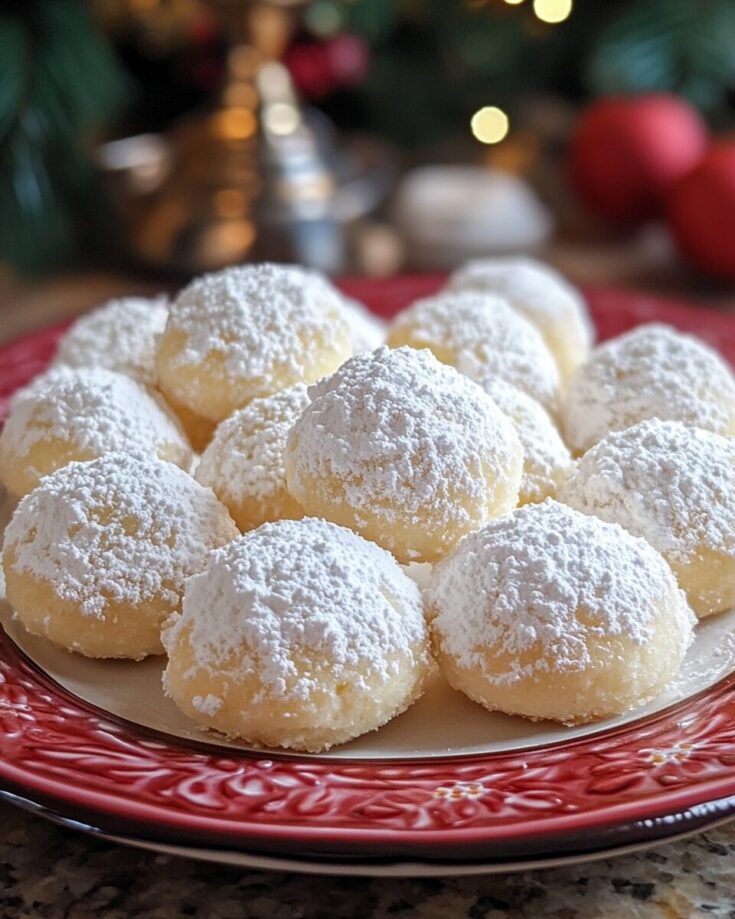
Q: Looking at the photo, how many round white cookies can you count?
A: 14